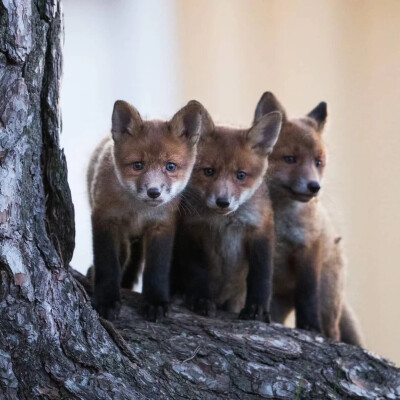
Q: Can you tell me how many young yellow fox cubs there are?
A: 3